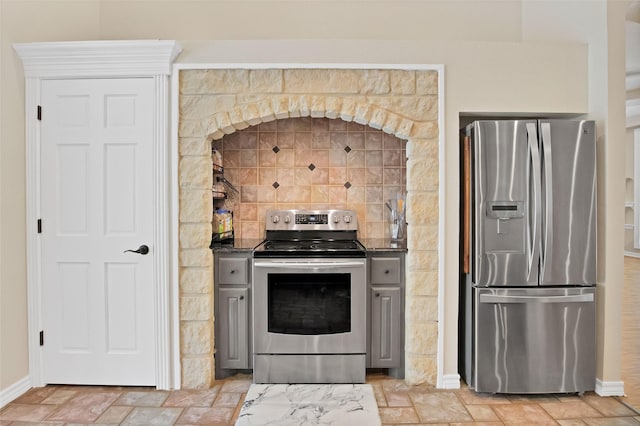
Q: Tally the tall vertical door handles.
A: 2